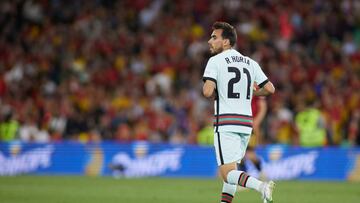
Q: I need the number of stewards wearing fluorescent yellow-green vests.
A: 3